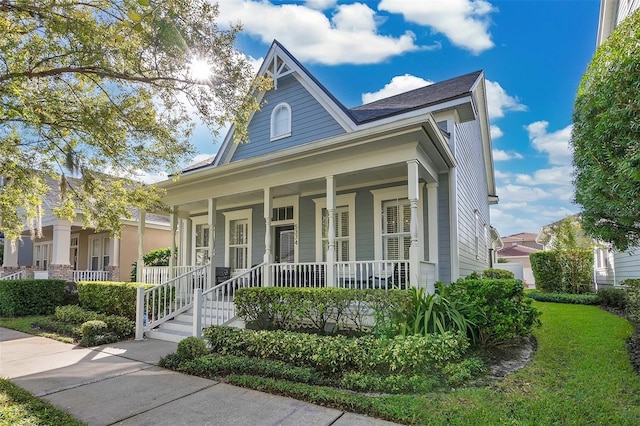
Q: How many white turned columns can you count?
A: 6